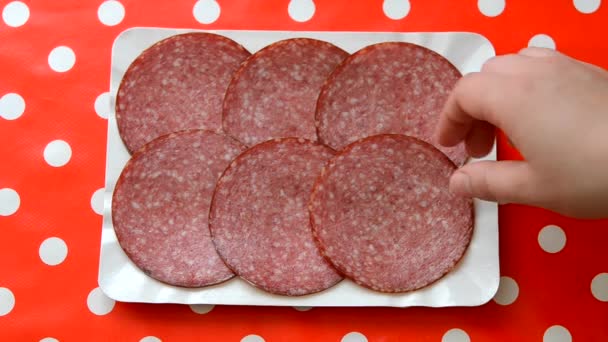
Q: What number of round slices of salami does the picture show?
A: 6